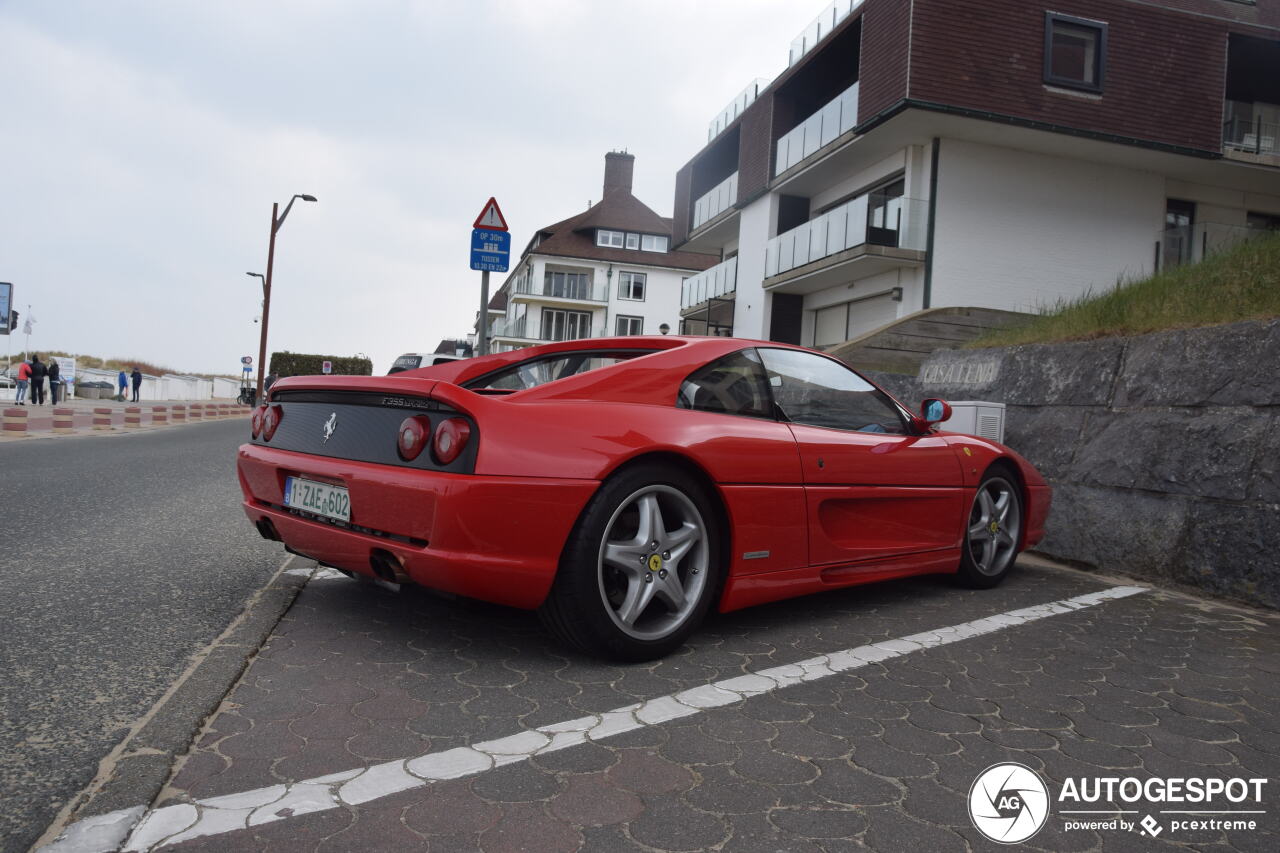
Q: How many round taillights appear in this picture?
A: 4